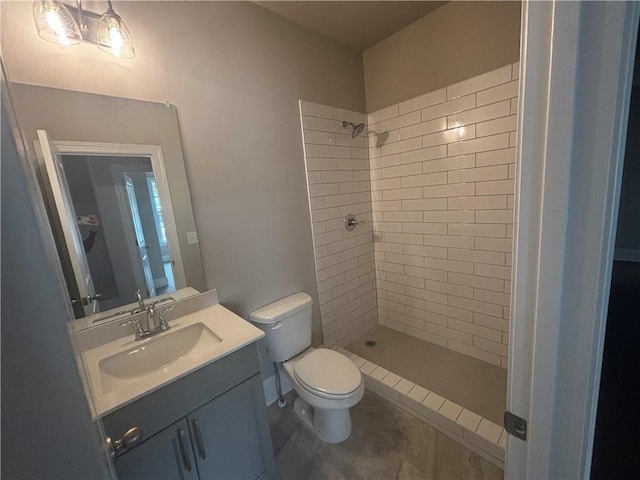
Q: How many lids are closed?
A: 1